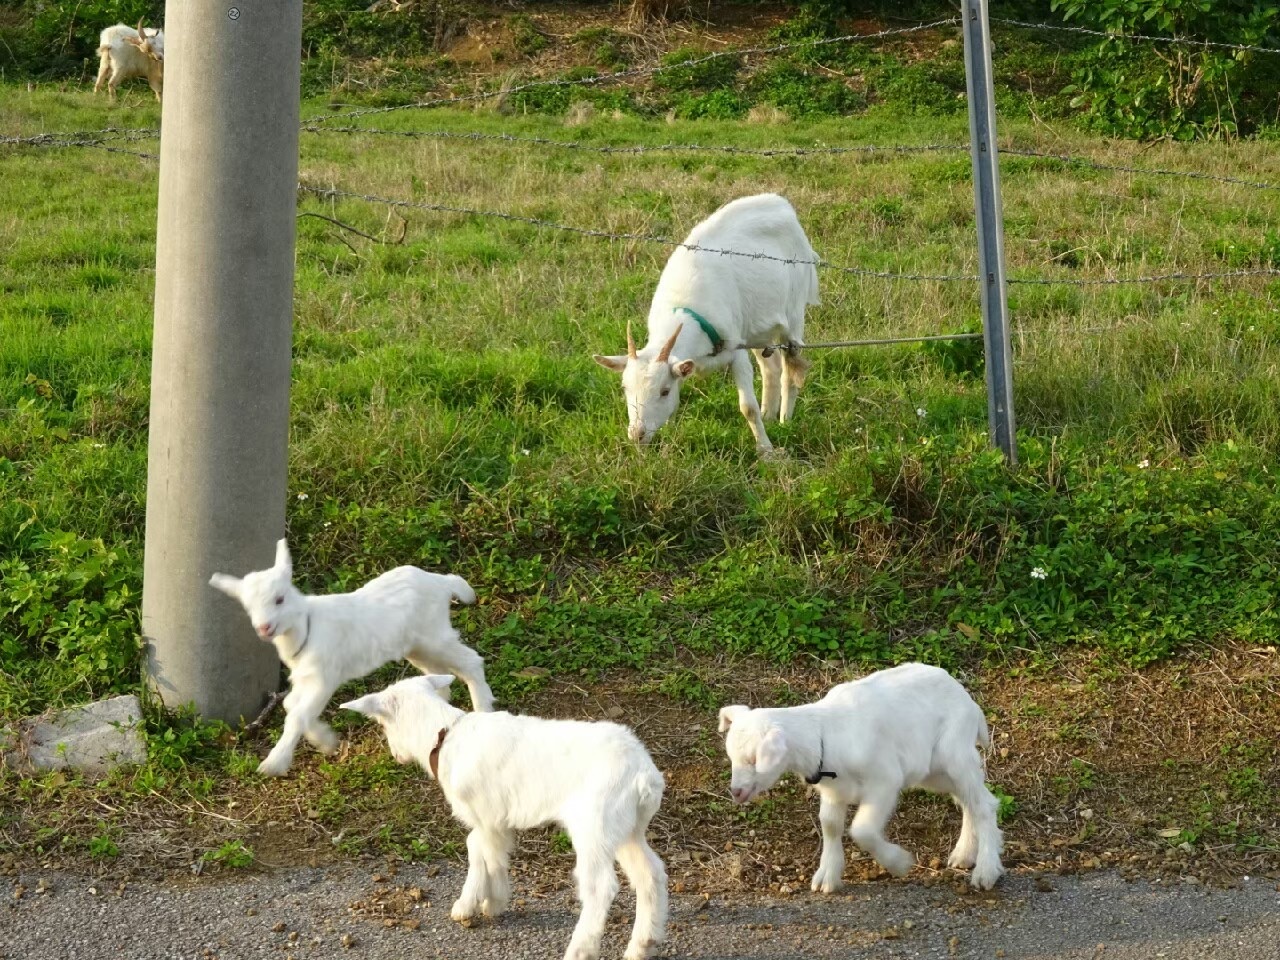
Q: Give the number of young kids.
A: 3